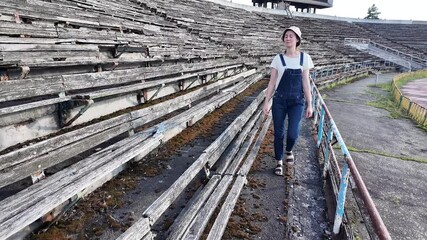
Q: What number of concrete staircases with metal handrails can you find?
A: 1